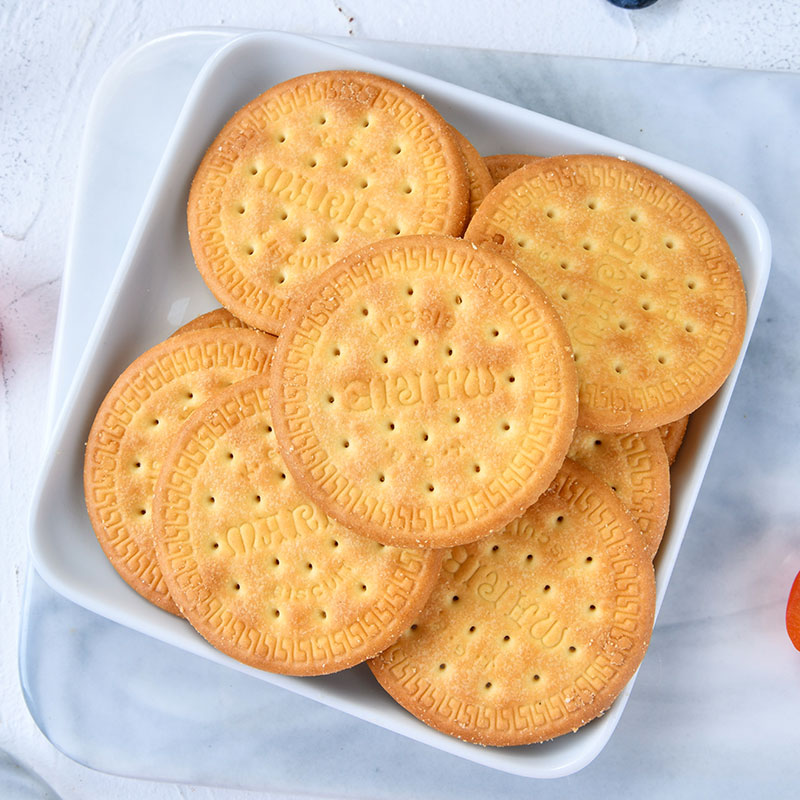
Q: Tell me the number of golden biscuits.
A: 11